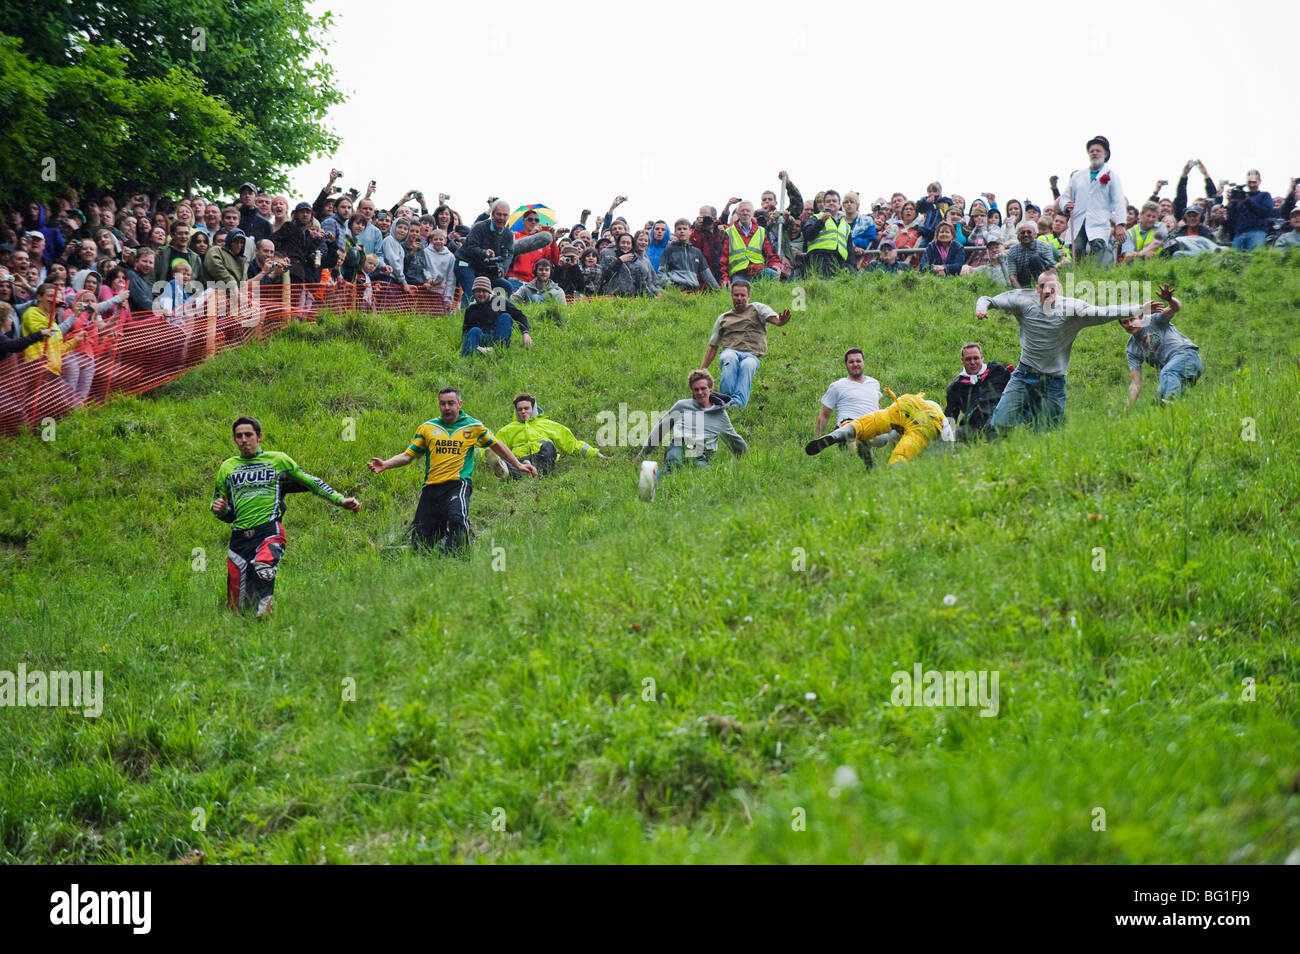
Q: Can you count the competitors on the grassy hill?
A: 11